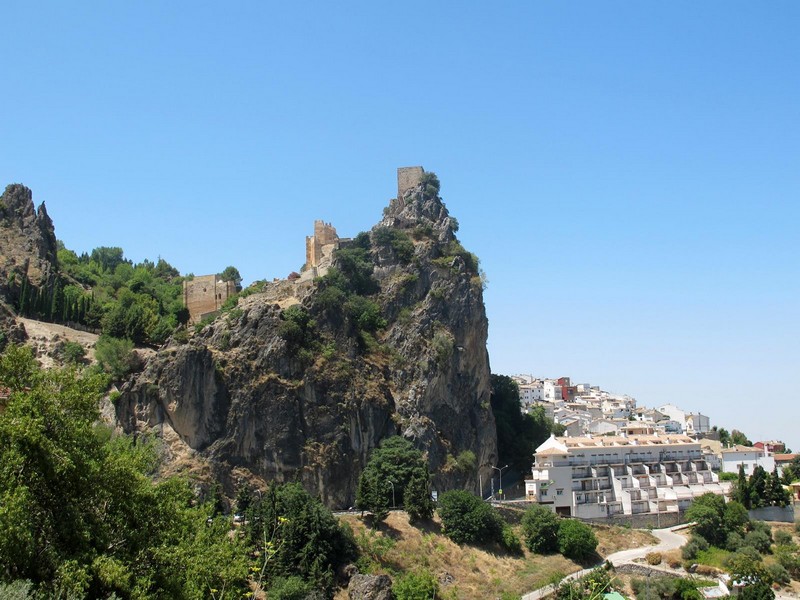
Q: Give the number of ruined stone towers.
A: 3